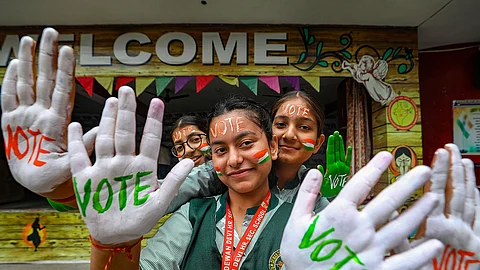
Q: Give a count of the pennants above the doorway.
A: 12